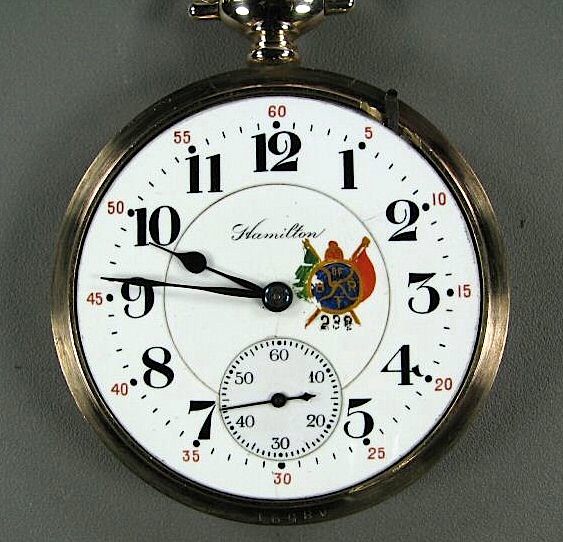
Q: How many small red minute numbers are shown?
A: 12